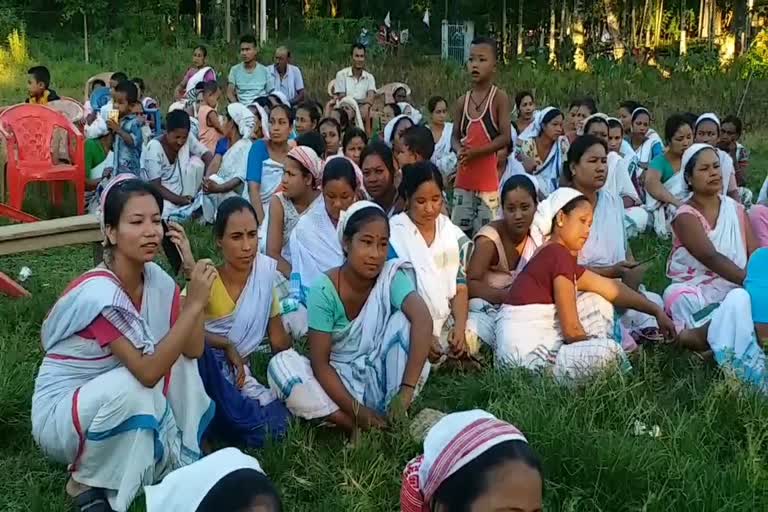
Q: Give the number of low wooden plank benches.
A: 1